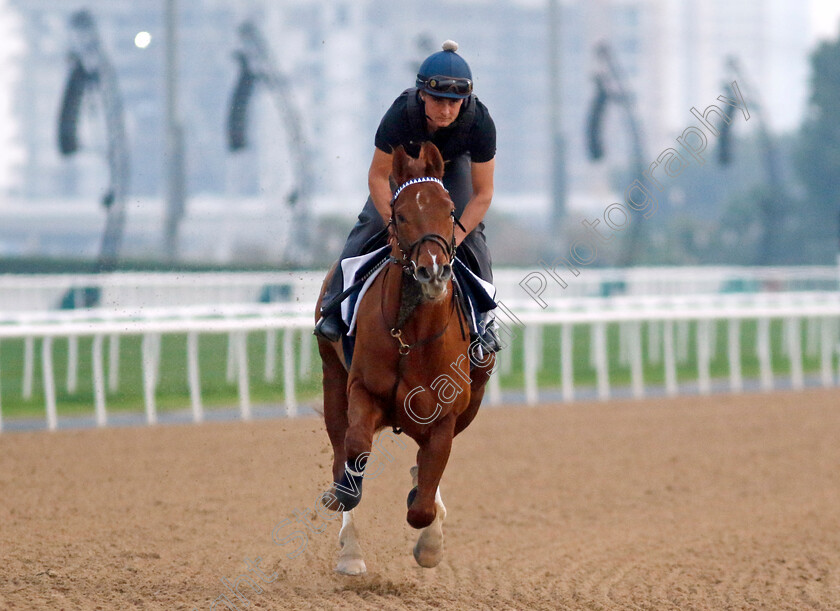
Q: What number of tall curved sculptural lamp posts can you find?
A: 4